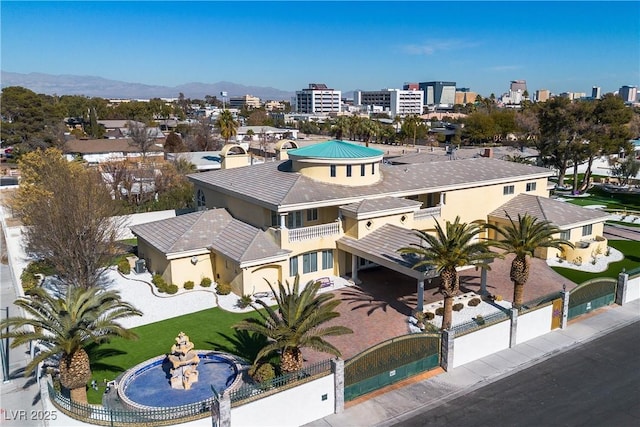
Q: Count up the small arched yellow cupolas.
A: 2